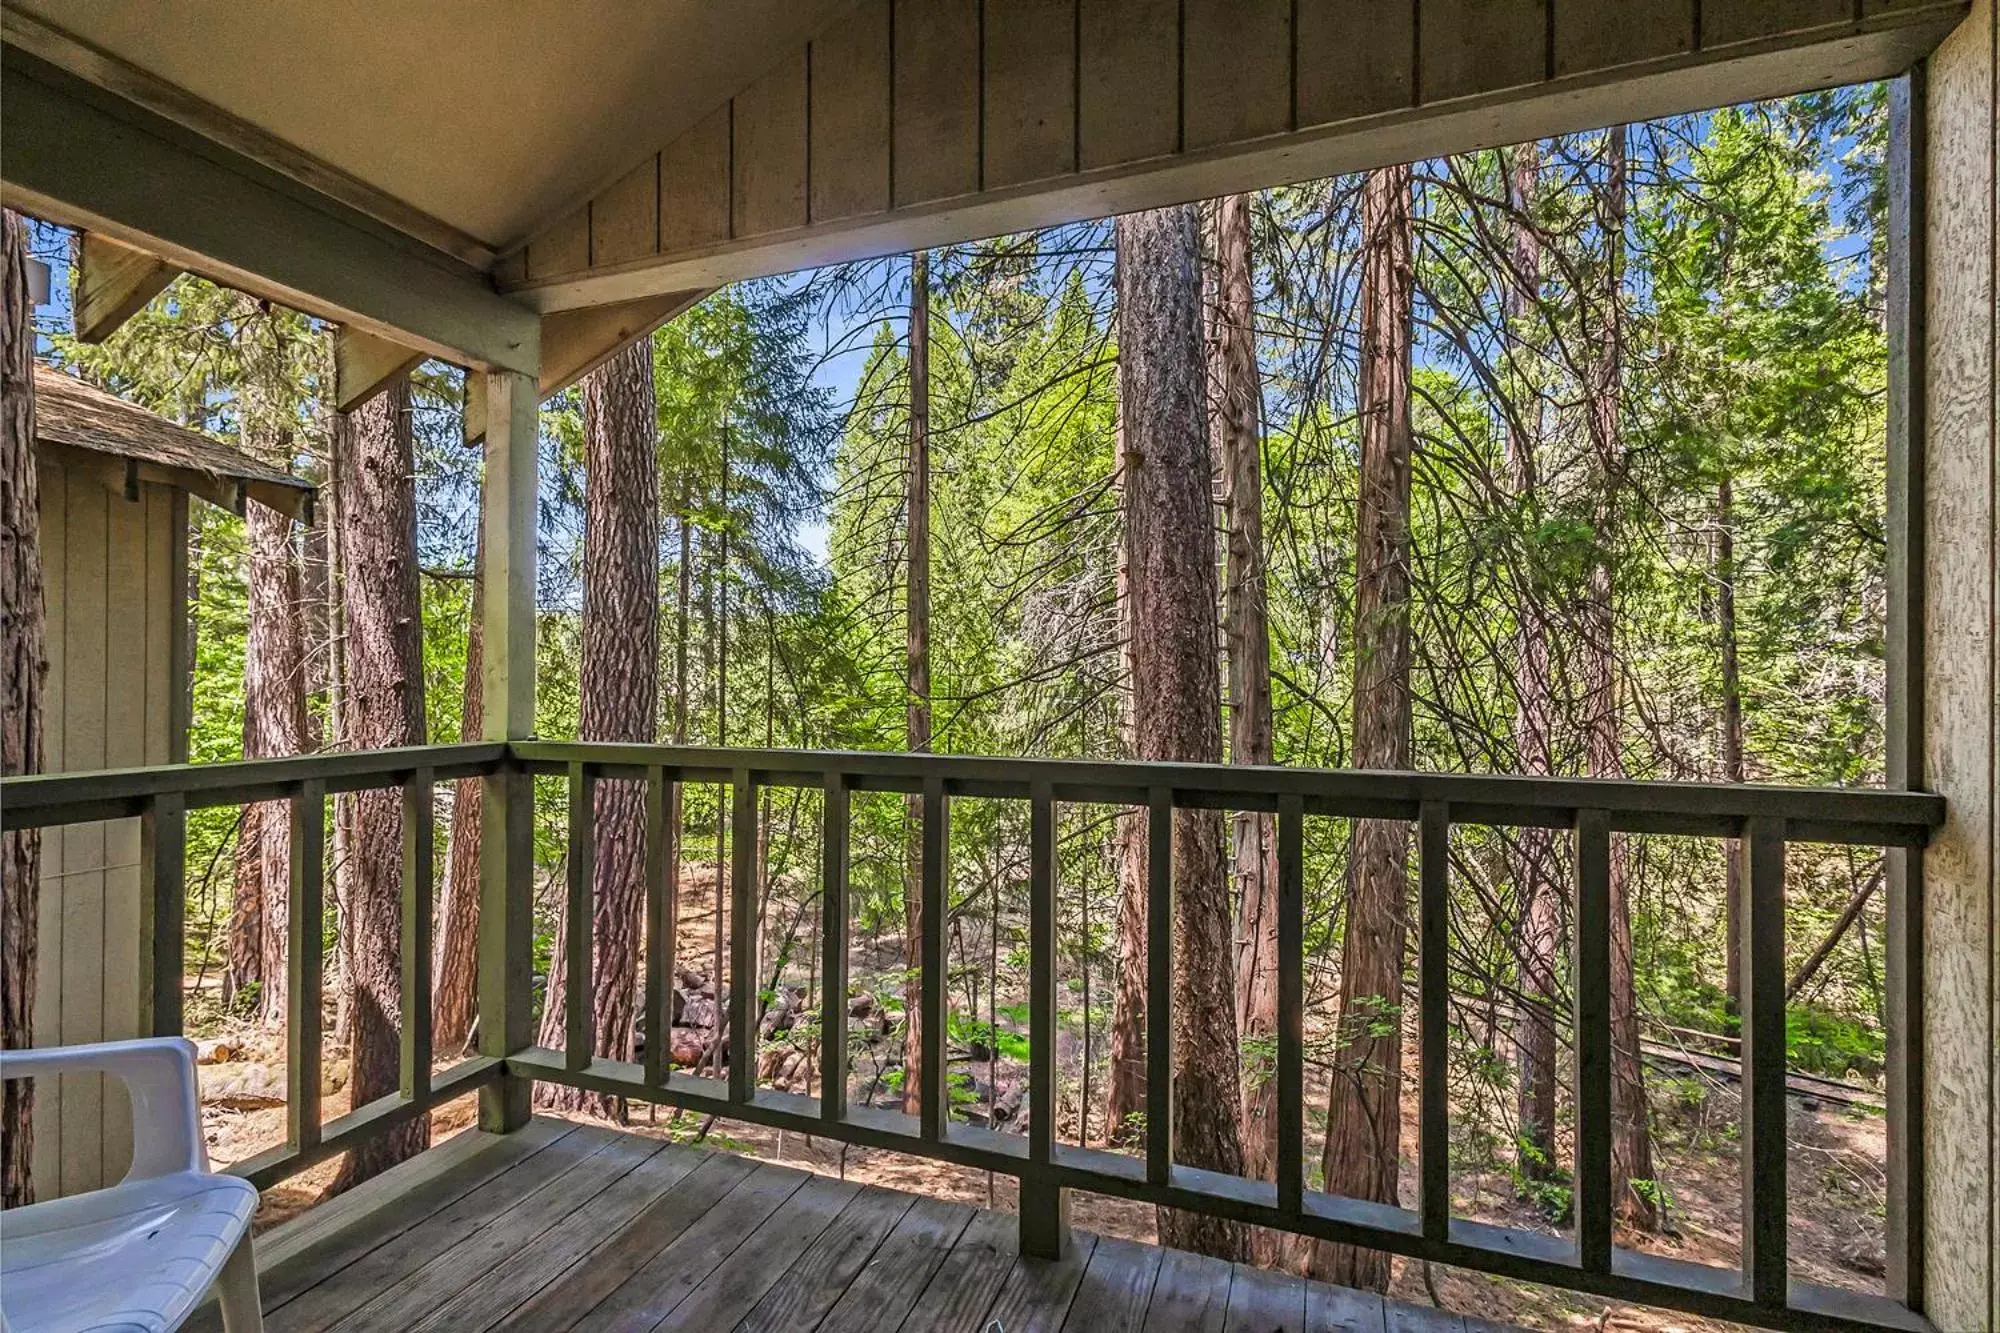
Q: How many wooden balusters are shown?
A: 14